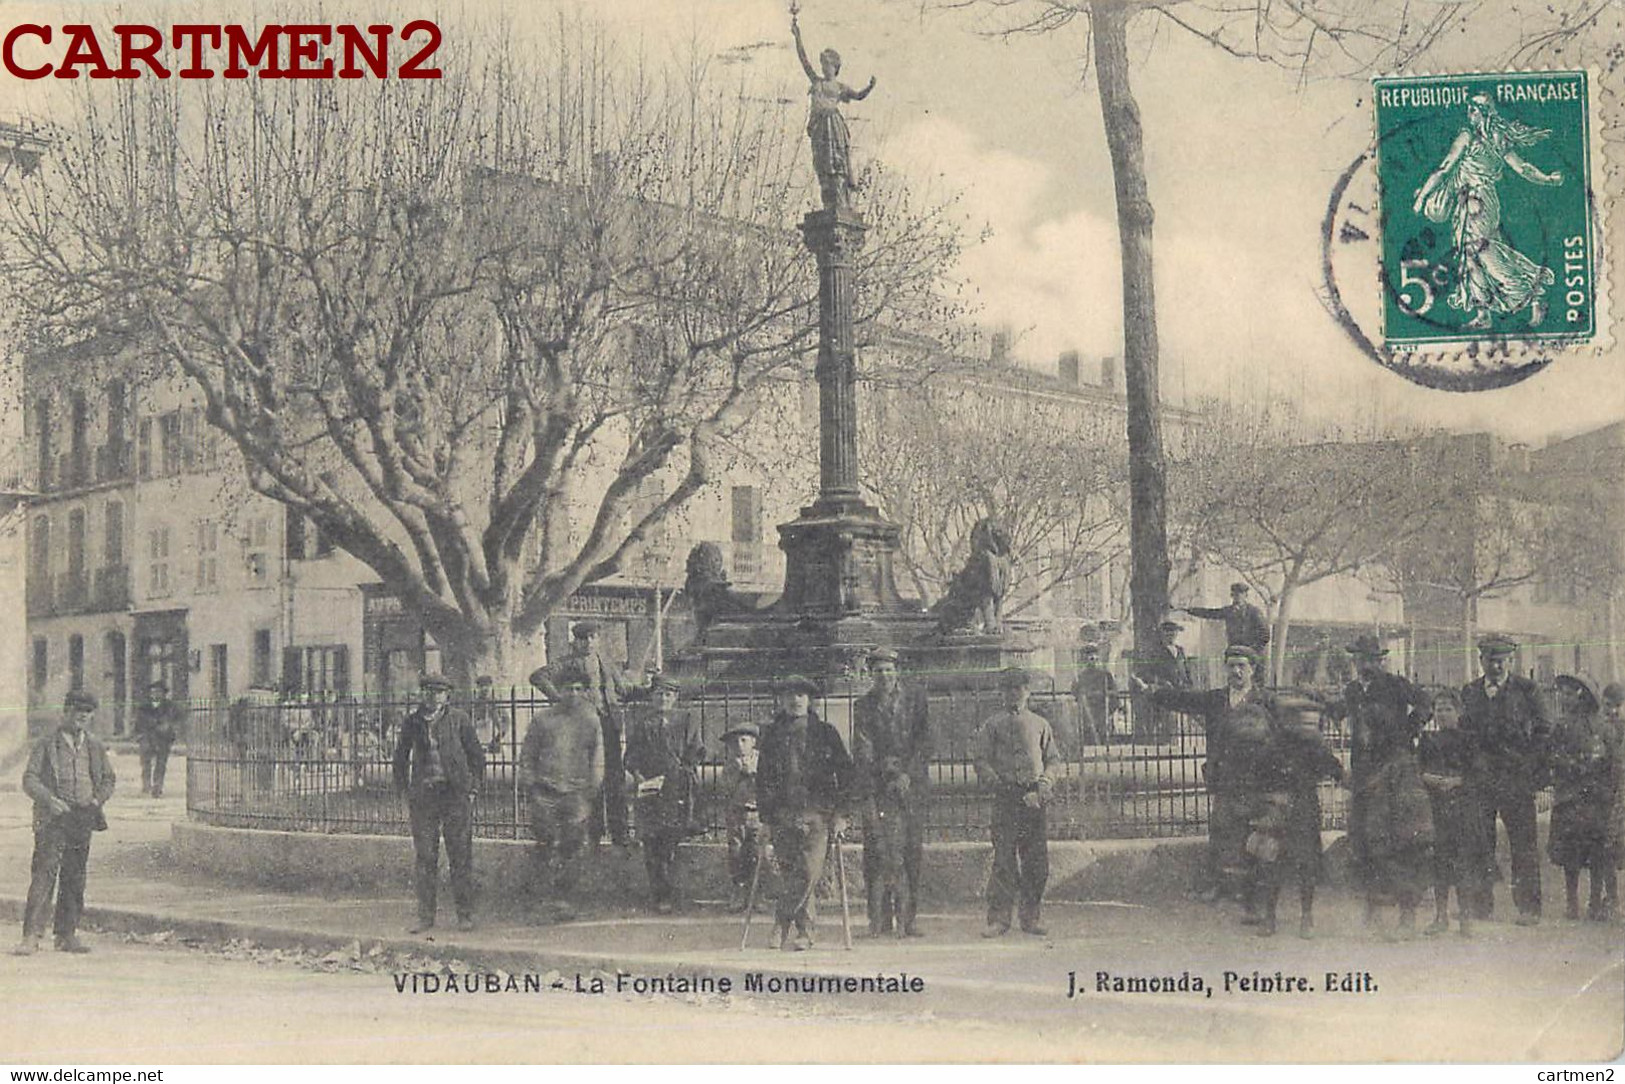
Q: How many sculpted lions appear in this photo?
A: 2